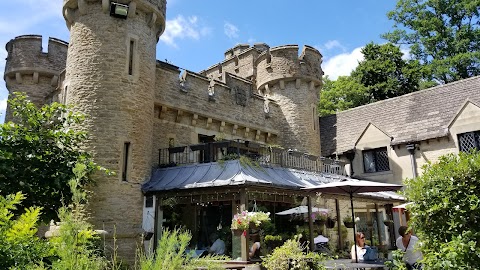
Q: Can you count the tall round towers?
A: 3